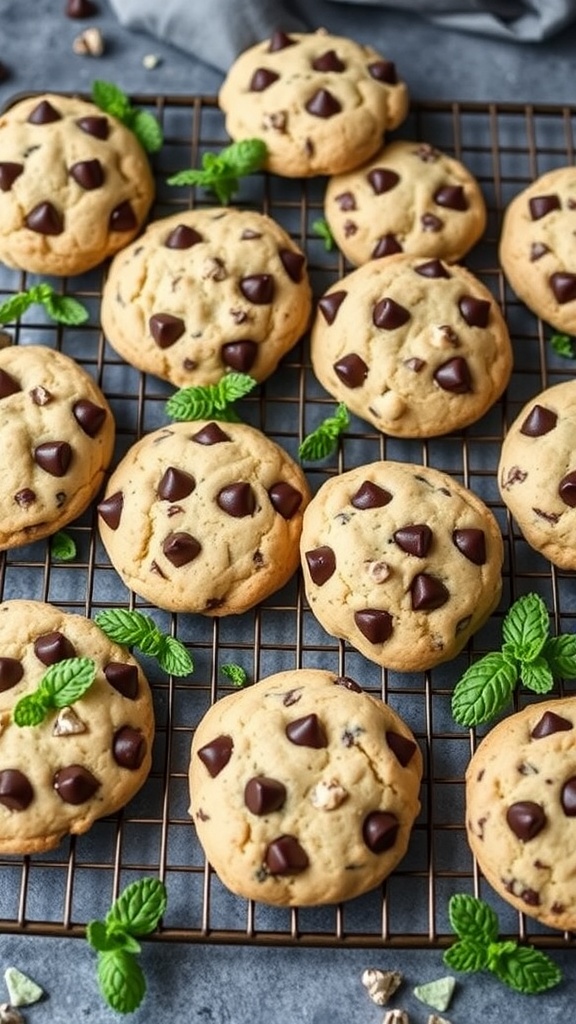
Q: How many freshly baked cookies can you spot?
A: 13